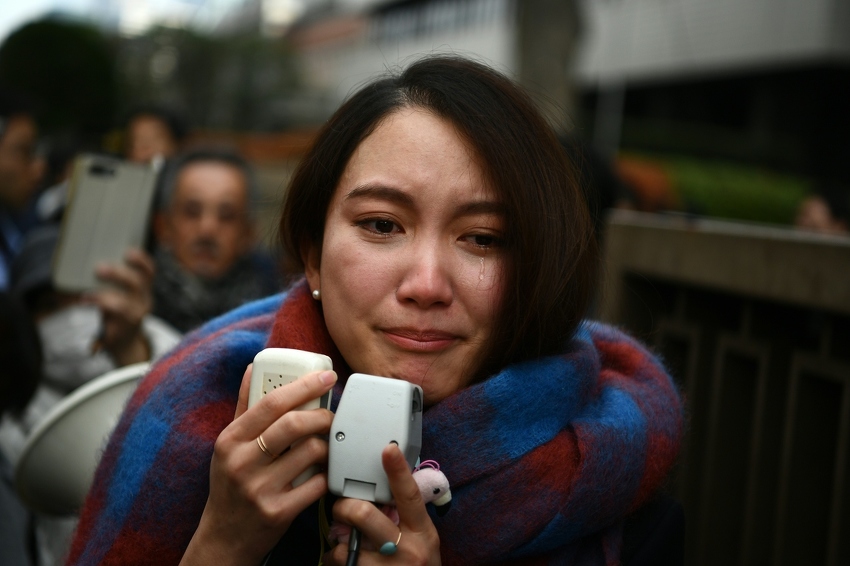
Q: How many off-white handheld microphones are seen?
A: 2